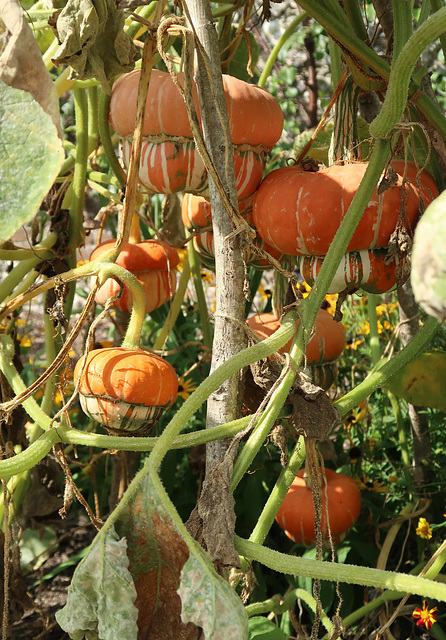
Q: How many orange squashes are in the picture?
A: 7